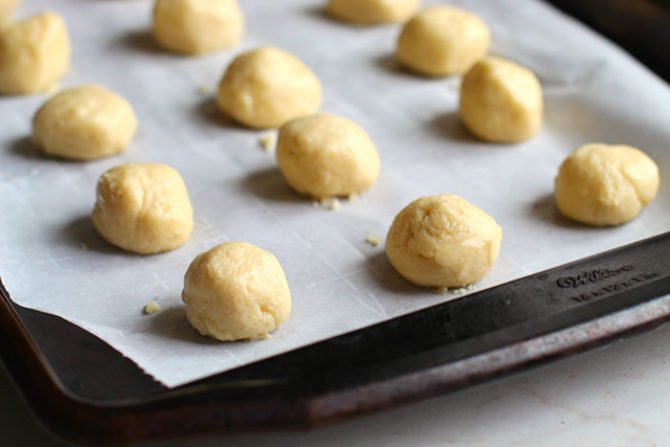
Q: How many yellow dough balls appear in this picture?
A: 13